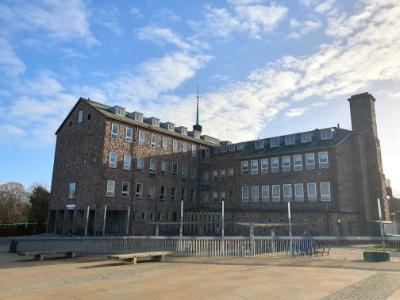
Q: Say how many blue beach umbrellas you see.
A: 0